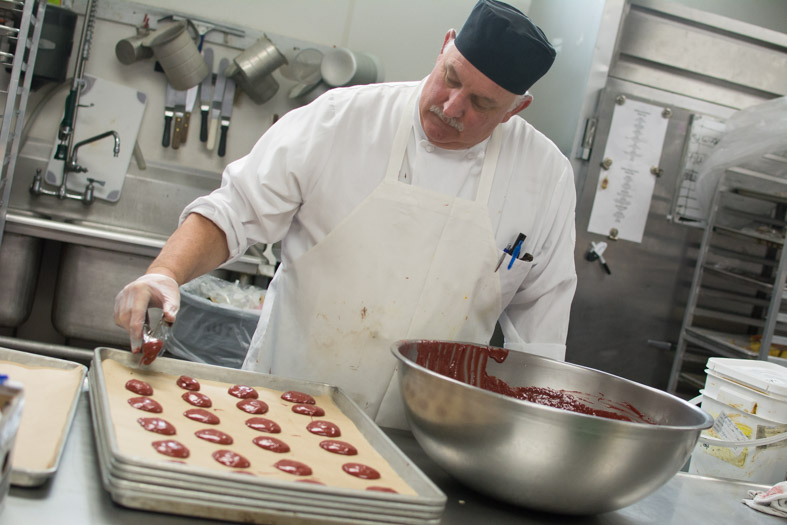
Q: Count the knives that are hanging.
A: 6